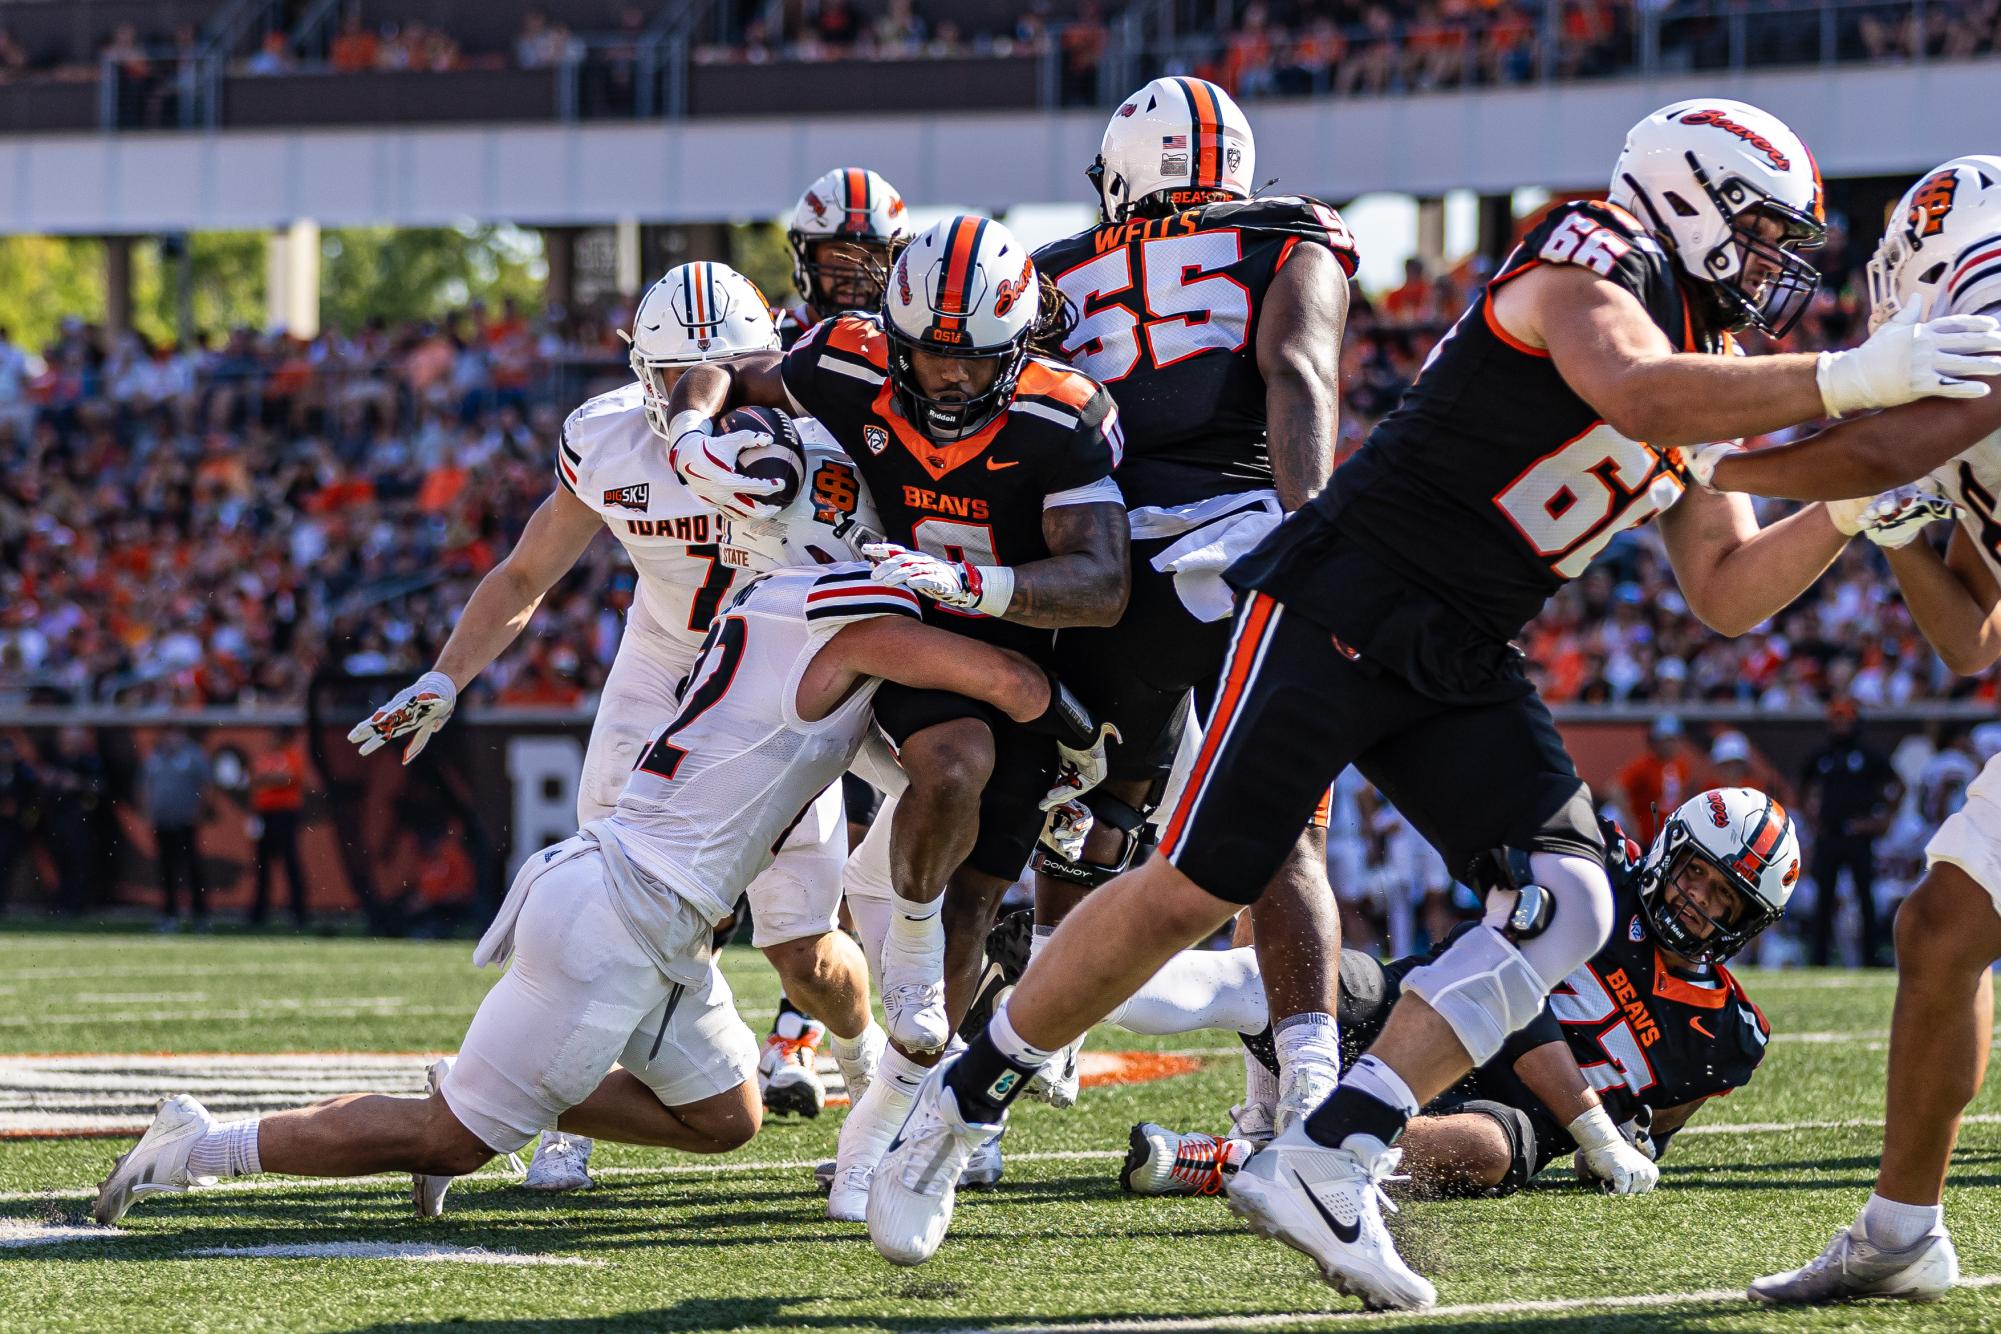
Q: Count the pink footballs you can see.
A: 0